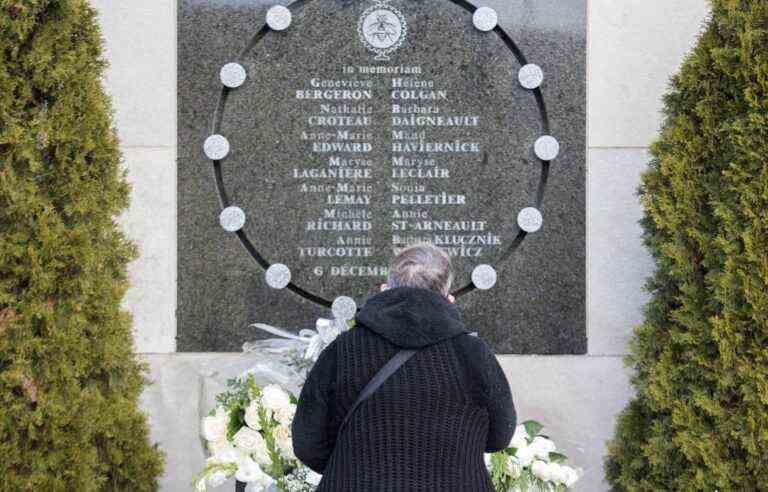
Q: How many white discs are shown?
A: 11